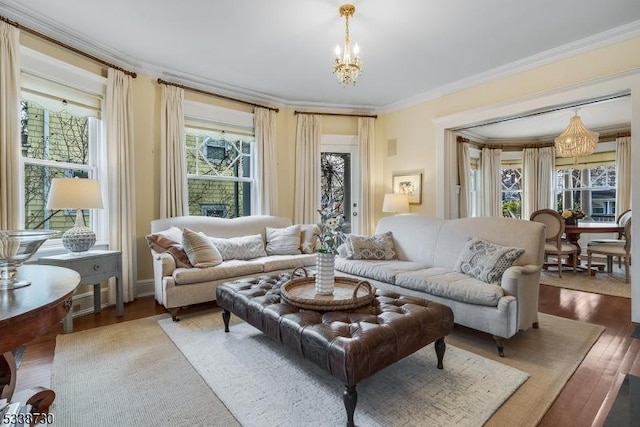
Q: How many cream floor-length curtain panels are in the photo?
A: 11